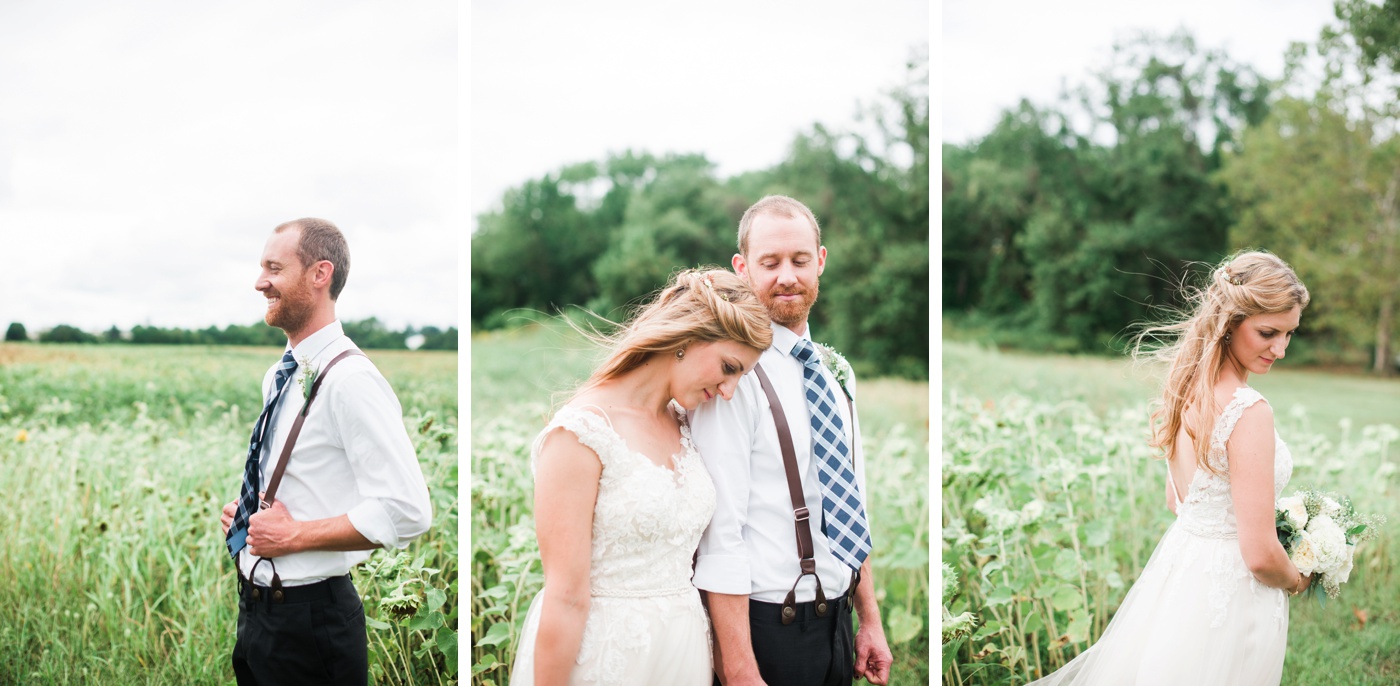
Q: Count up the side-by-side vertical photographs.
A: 3